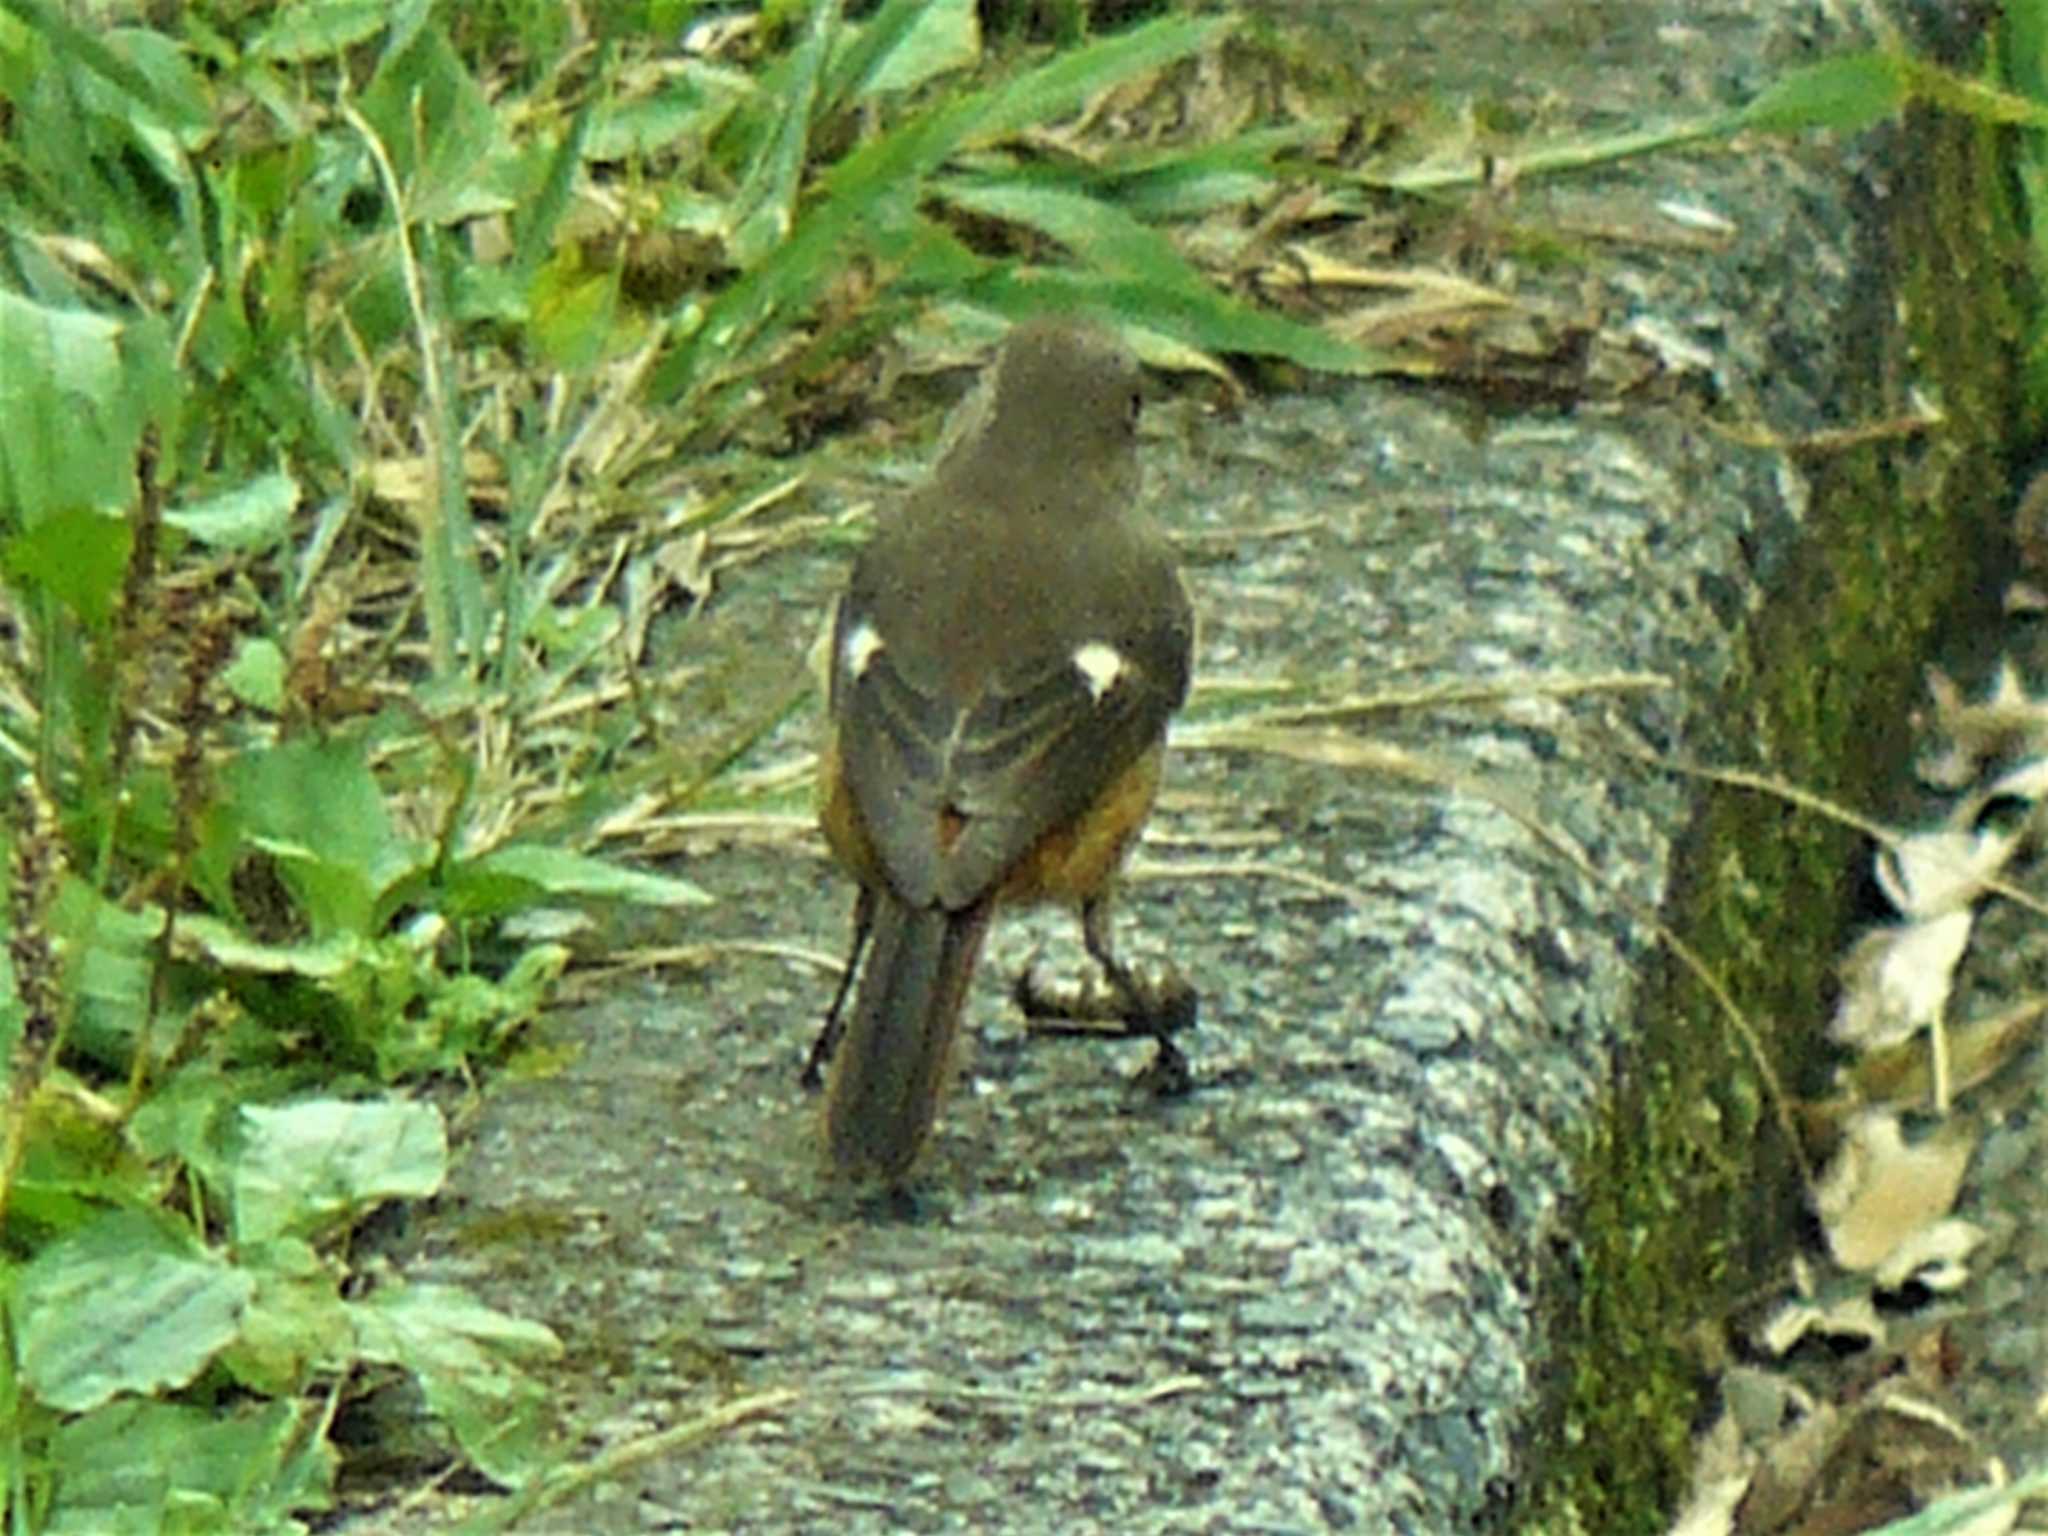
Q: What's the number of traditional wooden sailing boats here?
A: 0